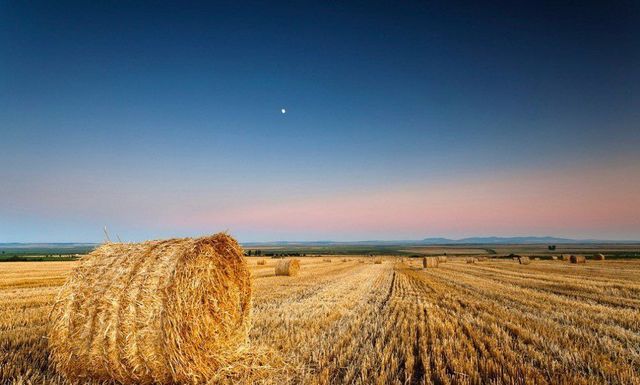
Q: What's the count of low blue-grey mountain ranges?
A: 1